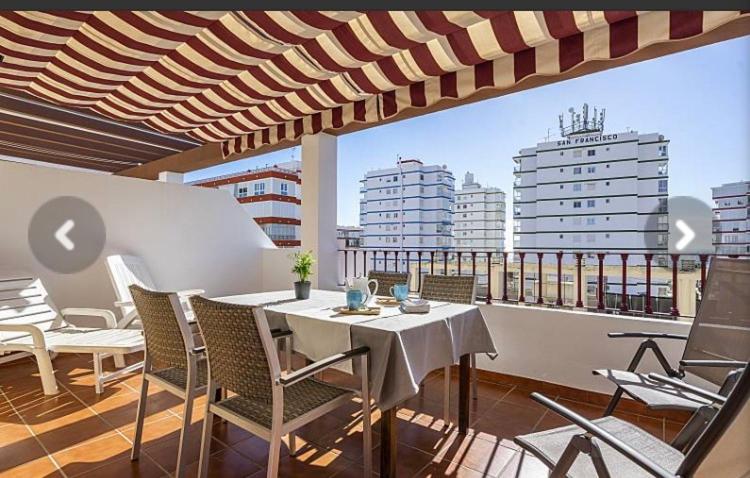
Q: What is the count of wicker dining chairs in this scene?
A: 4